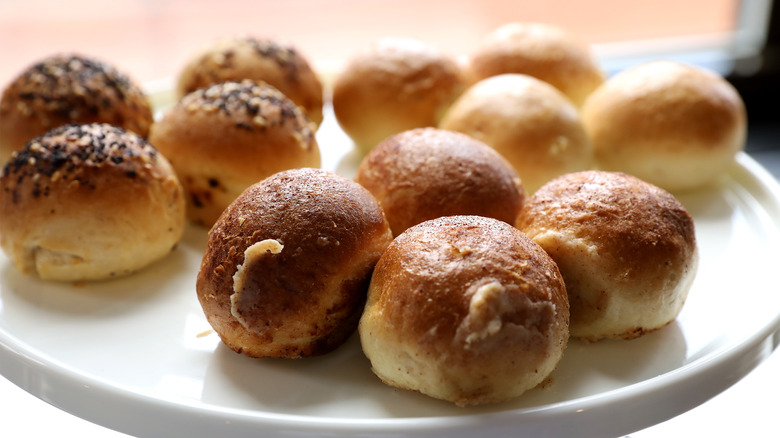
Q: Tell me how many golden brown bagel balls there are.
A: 12